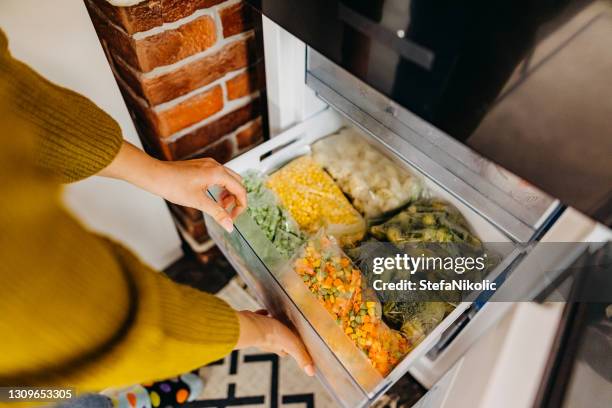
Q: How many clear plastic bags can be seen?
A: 6